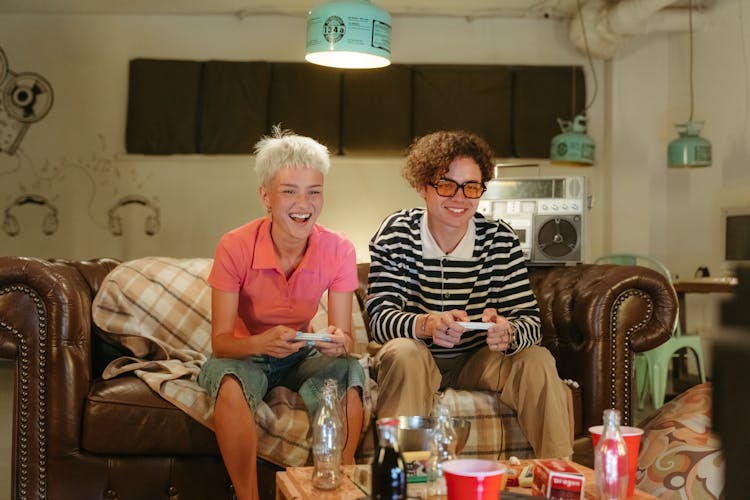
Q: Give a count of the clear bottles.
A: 3